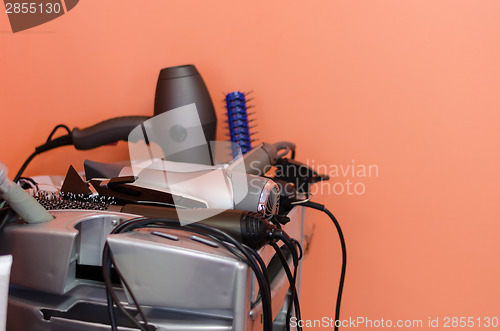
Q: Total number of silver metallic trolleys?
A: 1